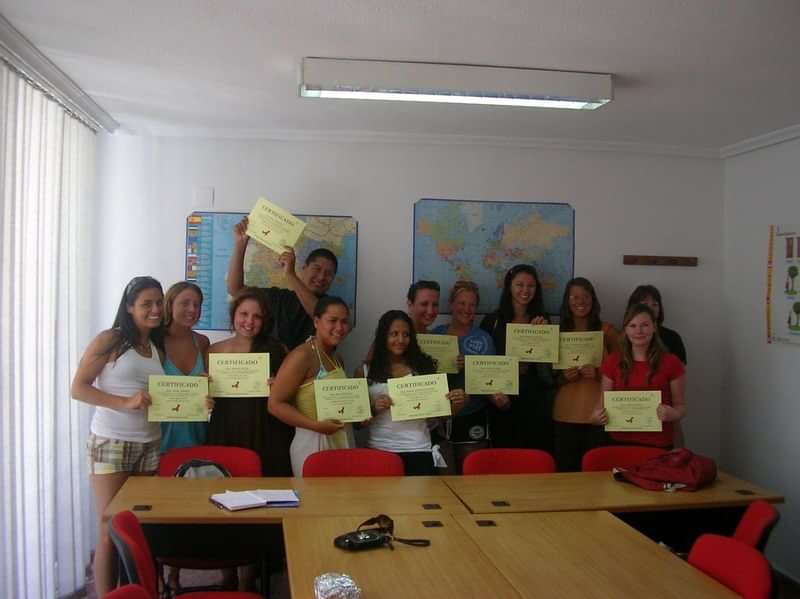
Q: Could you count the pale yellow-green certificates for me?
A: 10